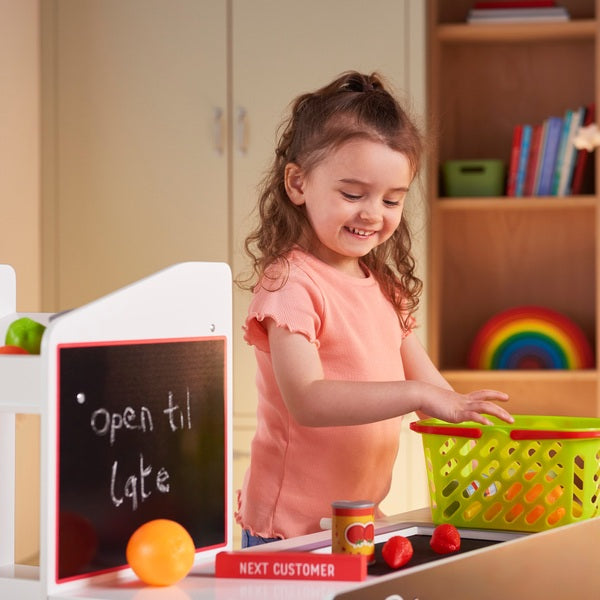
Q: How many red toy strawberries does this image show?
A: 2